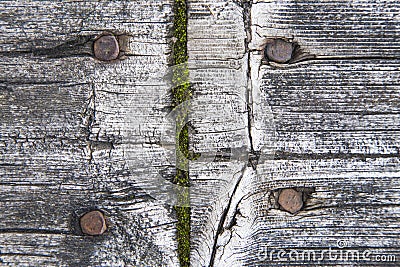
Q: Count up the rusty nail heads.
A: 4